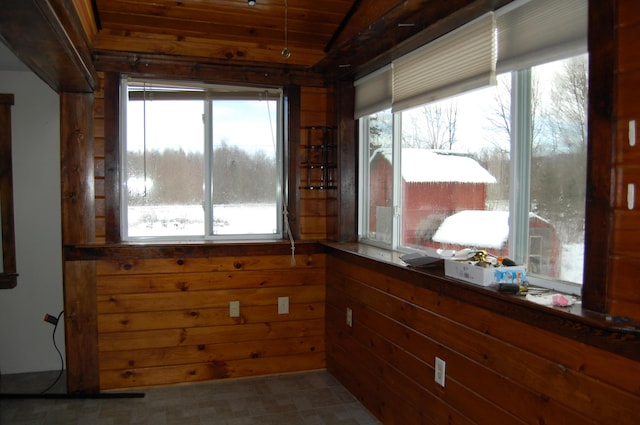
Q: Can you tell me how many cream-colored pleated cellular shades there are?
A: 3